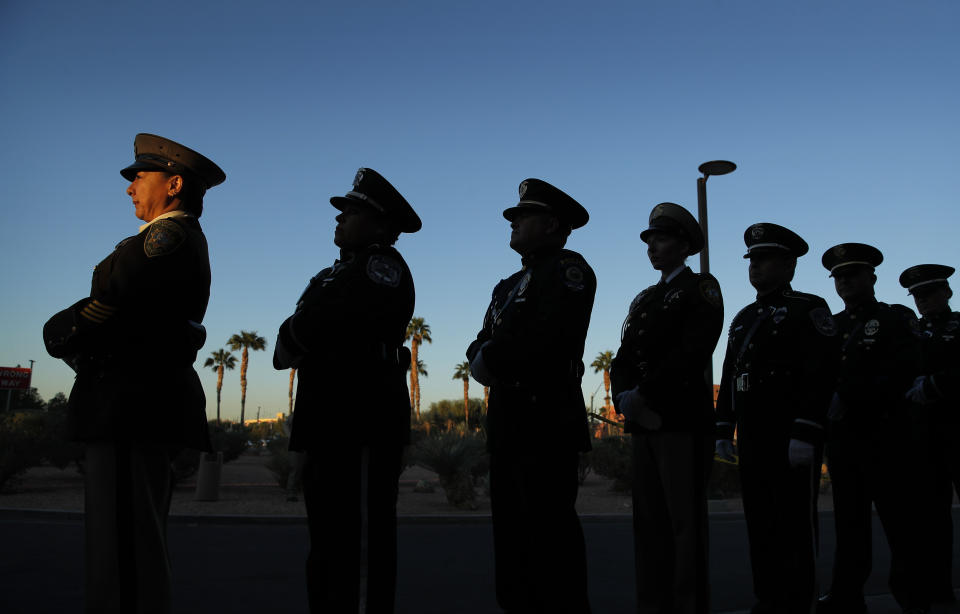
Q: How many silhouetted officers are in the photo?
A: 7